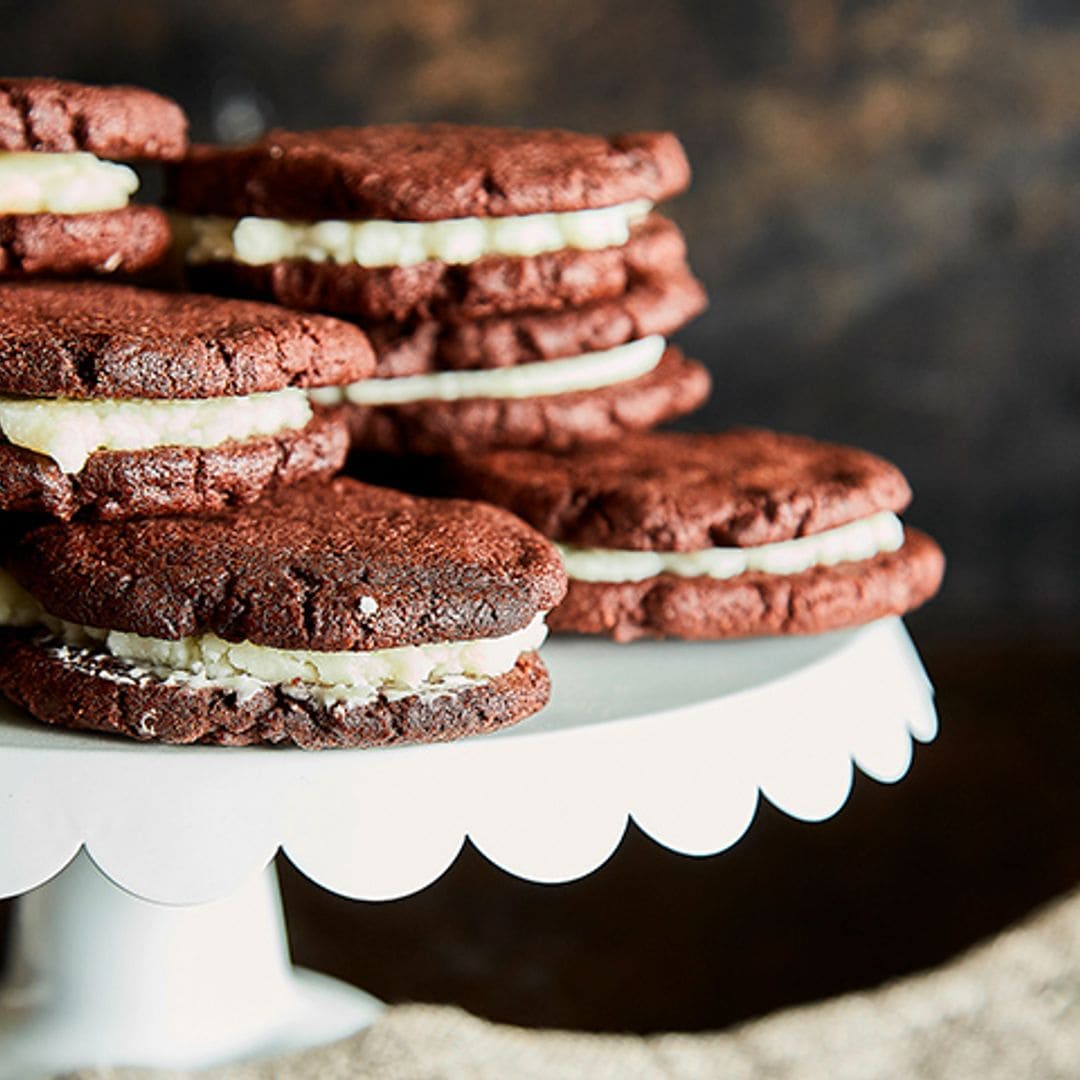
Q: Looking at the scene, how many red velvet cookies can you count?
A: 6